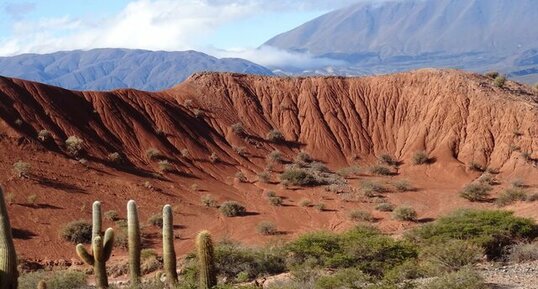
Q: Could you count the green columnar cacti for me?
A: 5